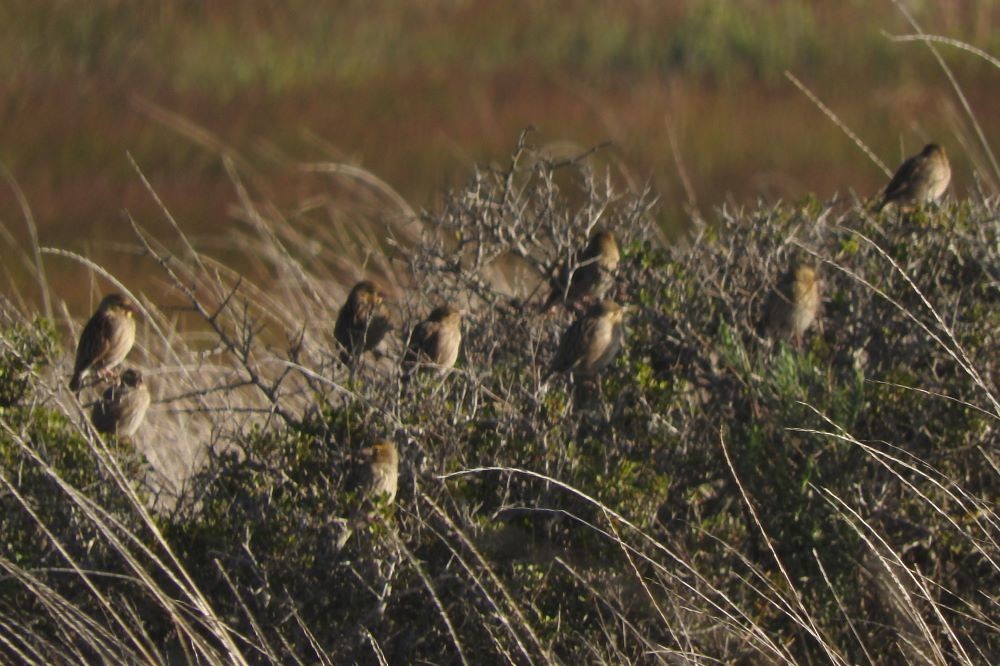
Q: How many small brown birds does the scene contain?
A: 9